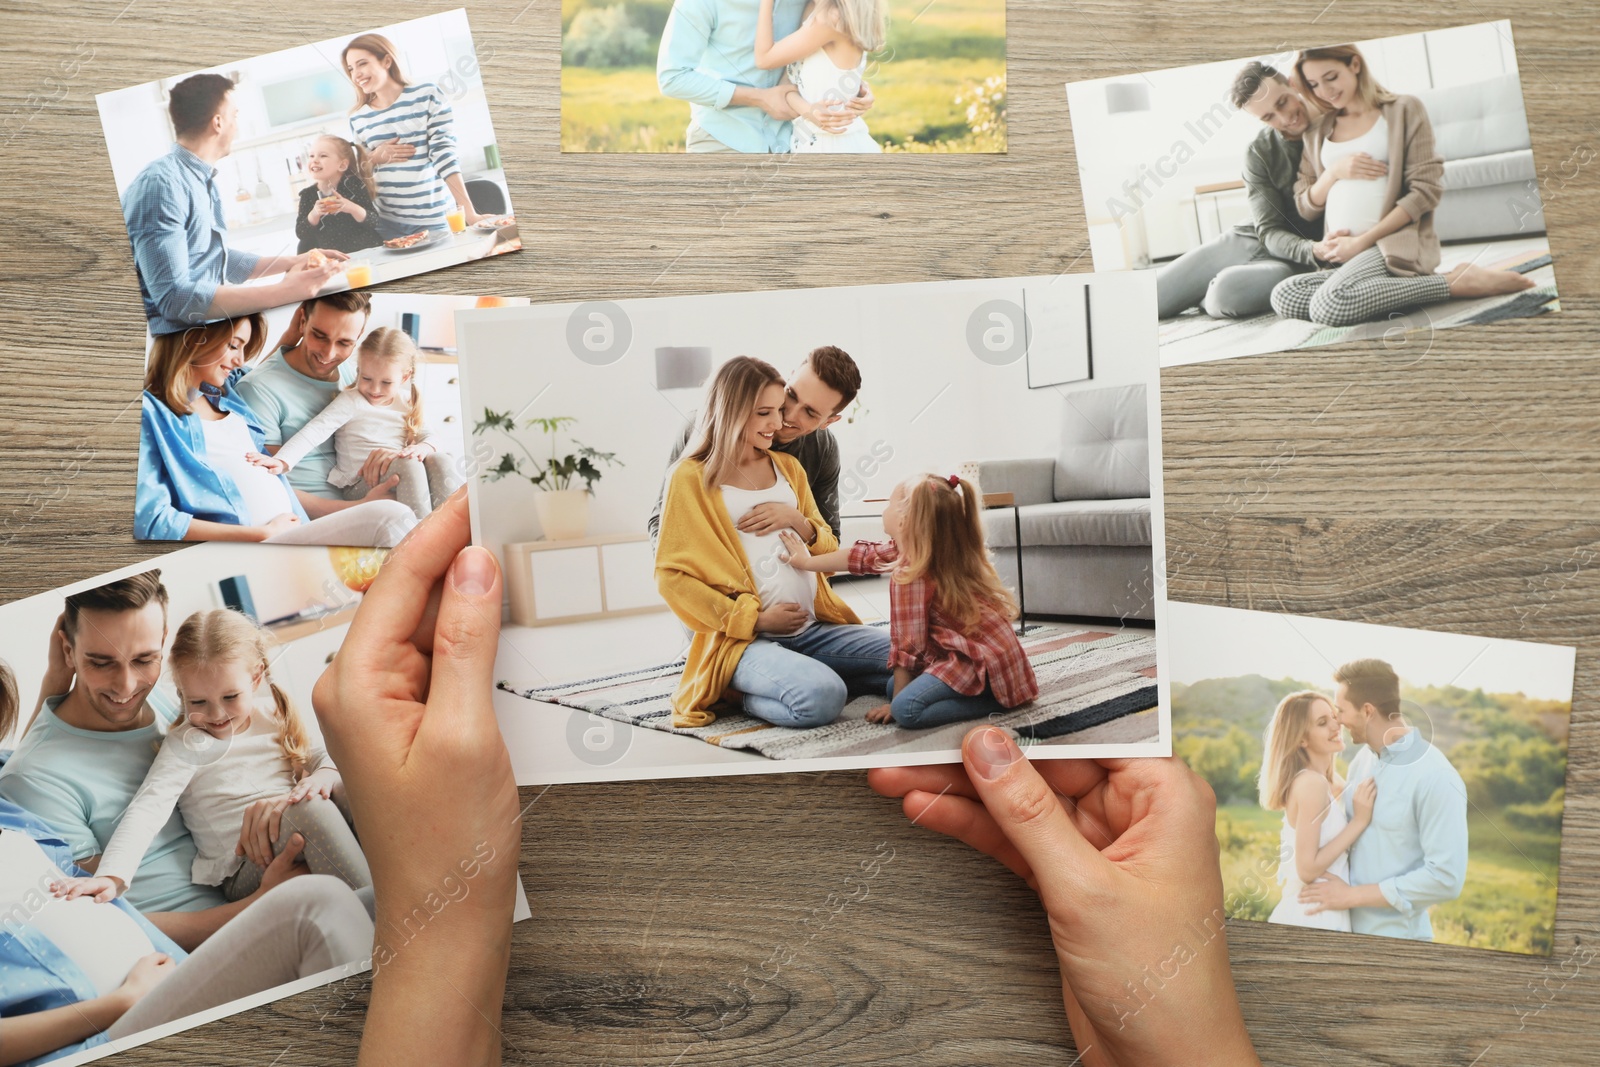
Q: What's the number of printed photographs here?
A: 7